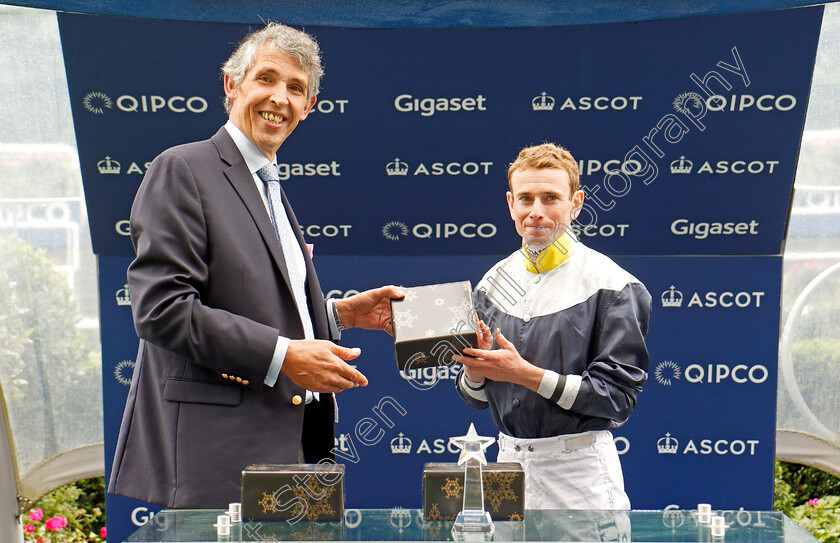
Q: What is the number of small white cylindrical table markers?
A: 4